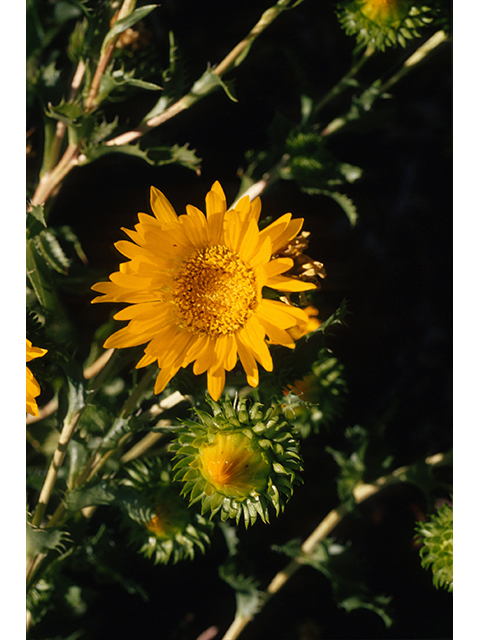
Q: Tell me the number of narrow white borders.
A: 2